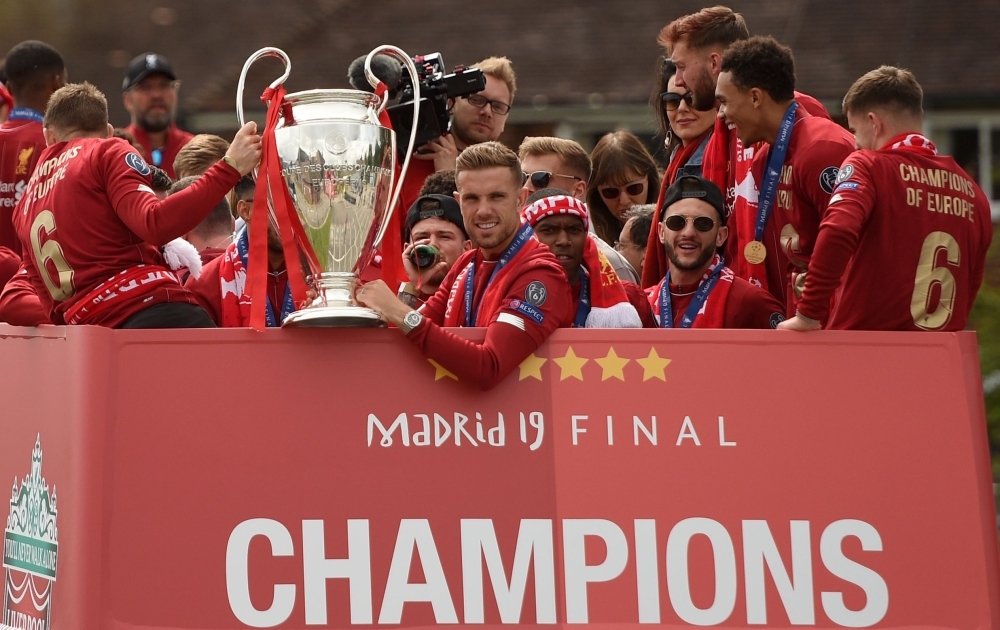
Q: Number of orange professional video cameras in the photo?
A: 0